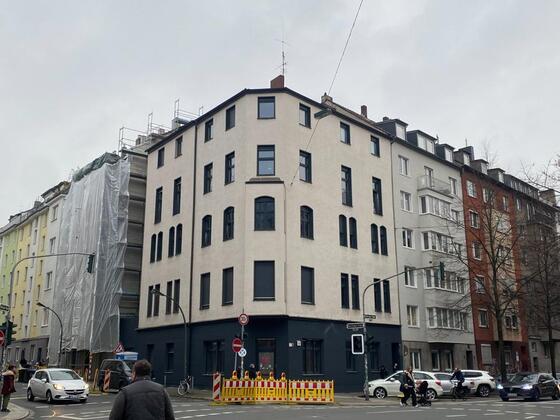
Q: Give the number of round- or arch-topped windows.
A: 12